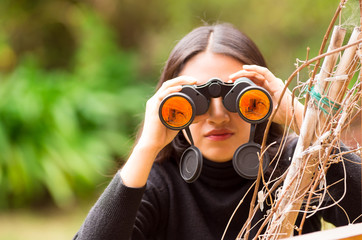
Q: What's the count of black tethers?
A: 2